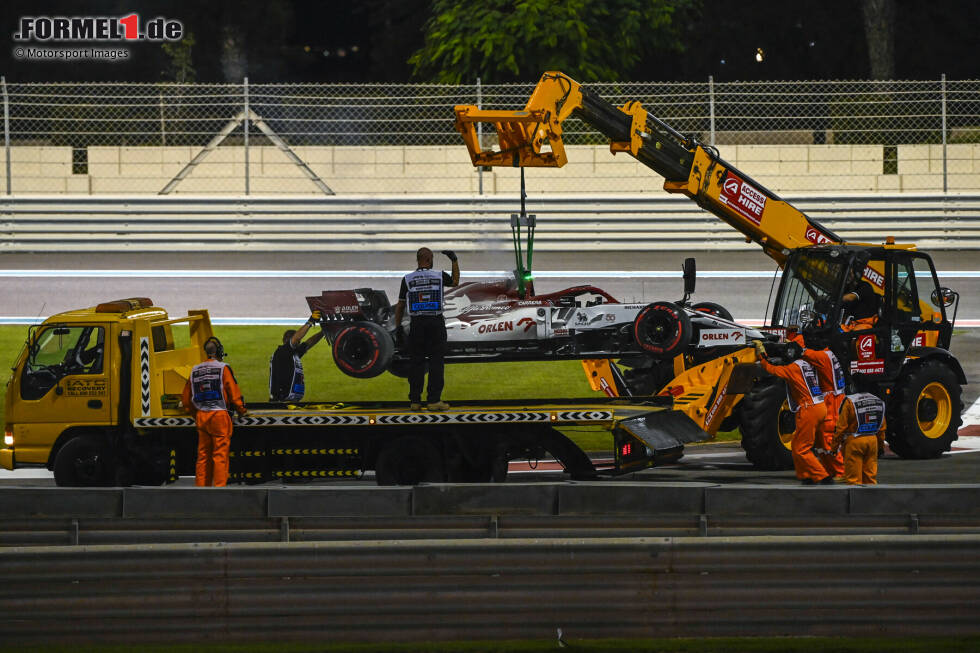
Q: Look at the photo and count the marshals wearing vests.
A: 6